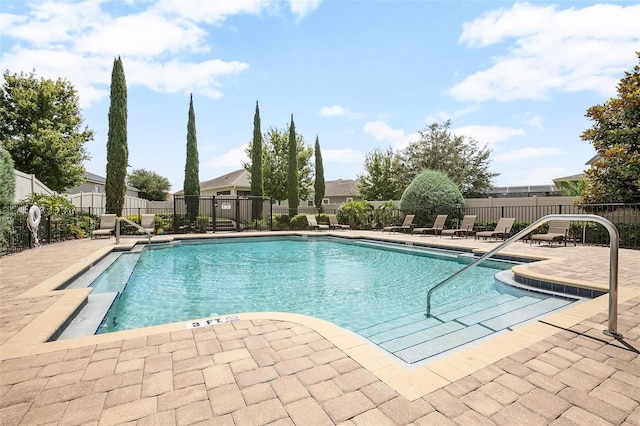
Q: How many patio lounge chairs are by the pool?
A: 9